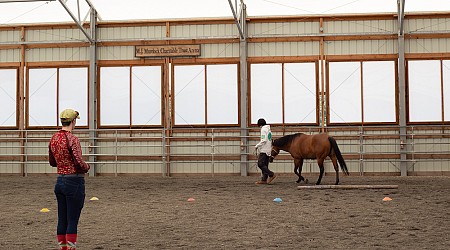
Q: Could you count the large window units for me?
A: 7